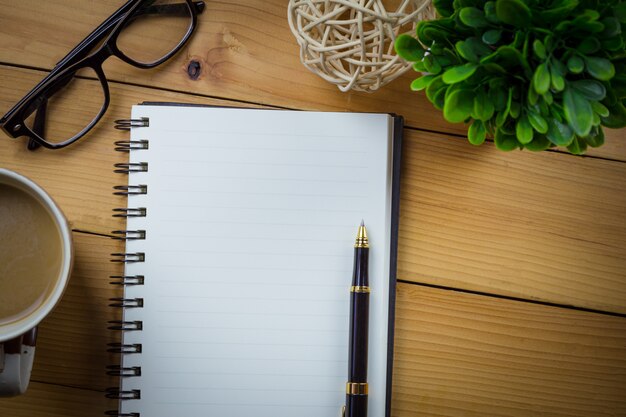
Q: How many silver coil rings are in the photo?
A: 14